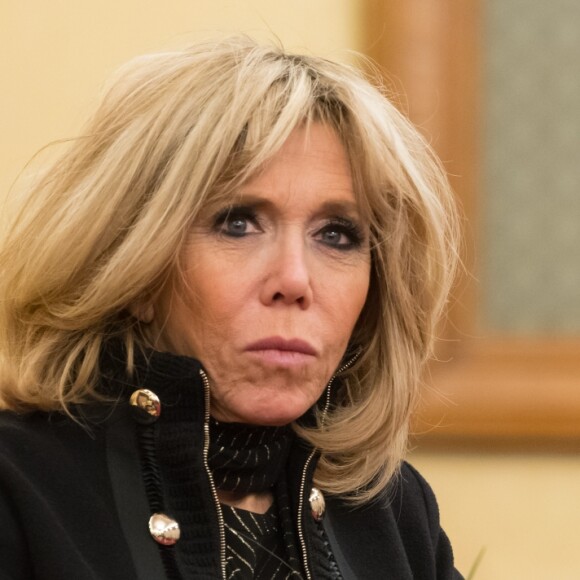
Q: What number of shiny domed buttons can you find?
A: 3